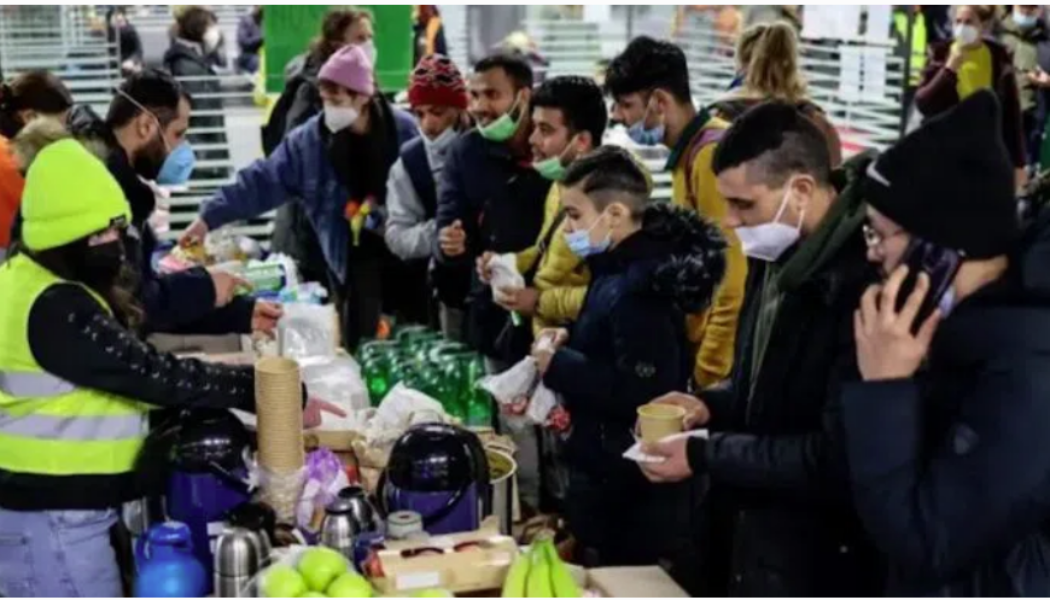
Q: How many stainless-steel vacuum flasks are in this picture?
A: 4